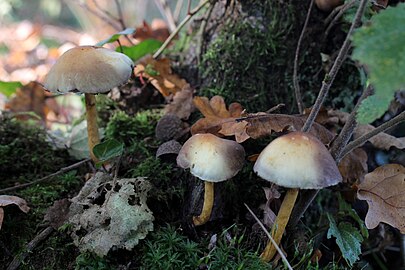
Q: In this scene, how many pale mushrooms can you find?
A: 3